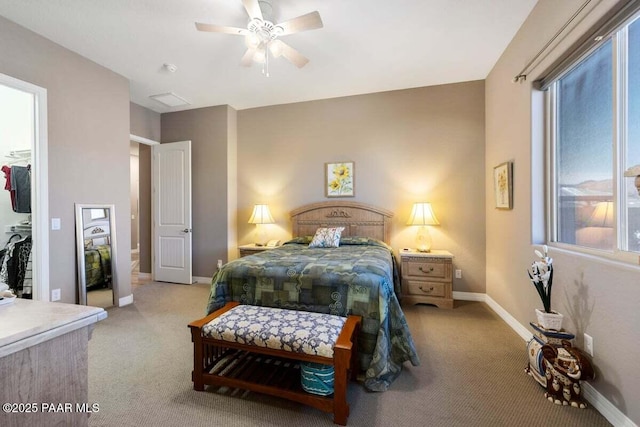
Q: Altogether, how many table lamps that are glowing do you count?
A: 2